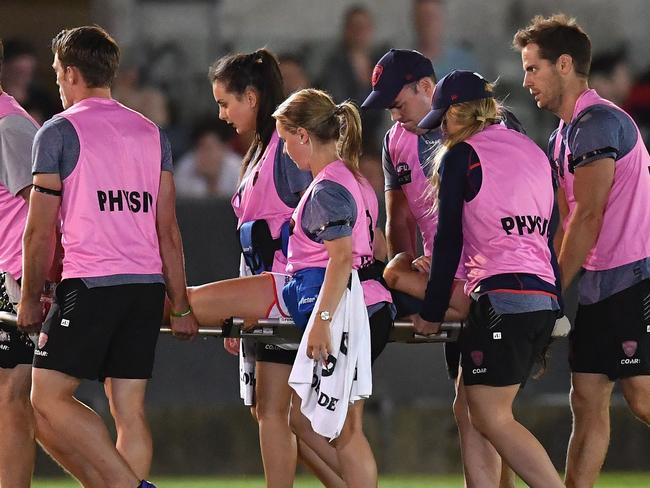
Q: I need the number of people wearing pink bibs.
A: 7